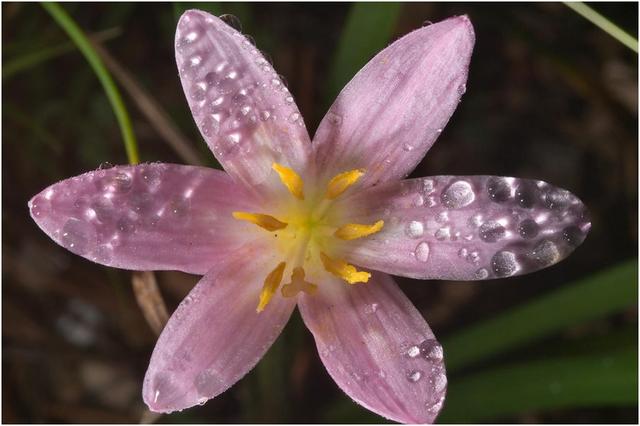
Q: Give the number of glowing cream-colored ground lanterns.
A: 0